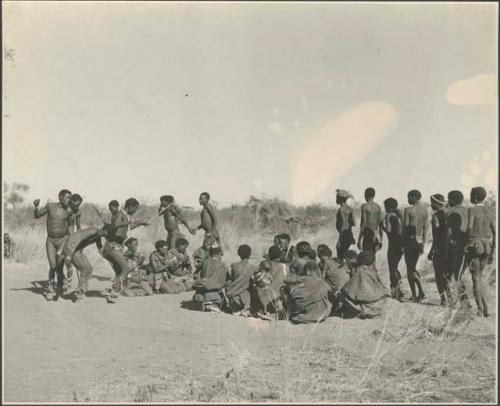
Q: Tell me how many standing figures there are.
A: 14